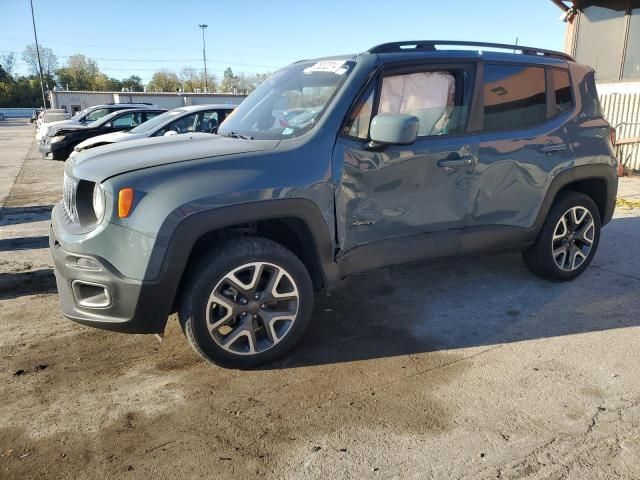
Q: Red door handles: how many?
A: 0